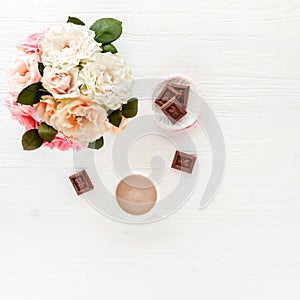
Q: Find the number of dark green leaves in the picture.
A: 10